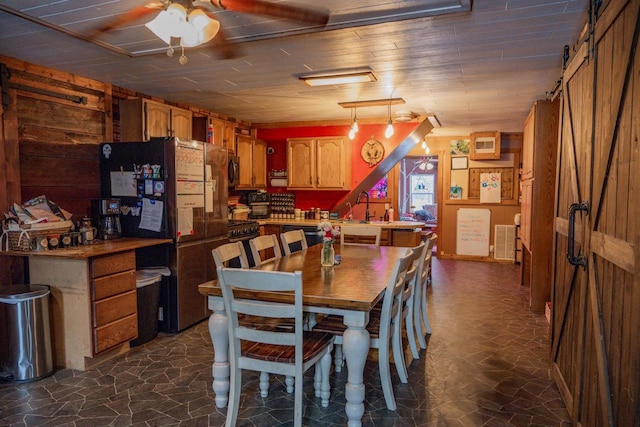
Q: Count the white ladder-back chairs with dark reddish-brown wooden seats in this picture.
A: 8